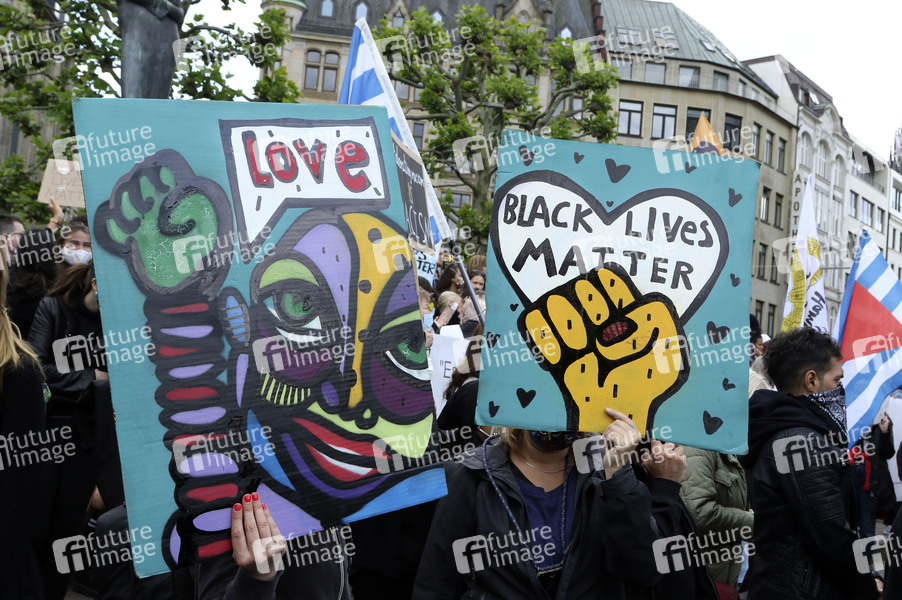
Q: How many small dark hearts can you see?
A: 14